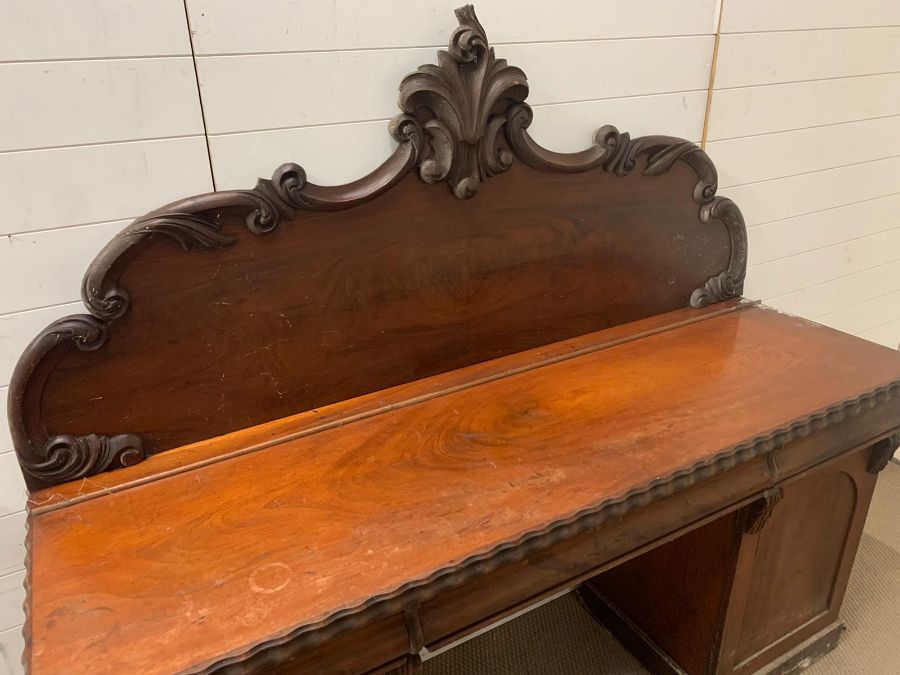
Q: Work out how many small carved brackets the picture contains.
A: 2